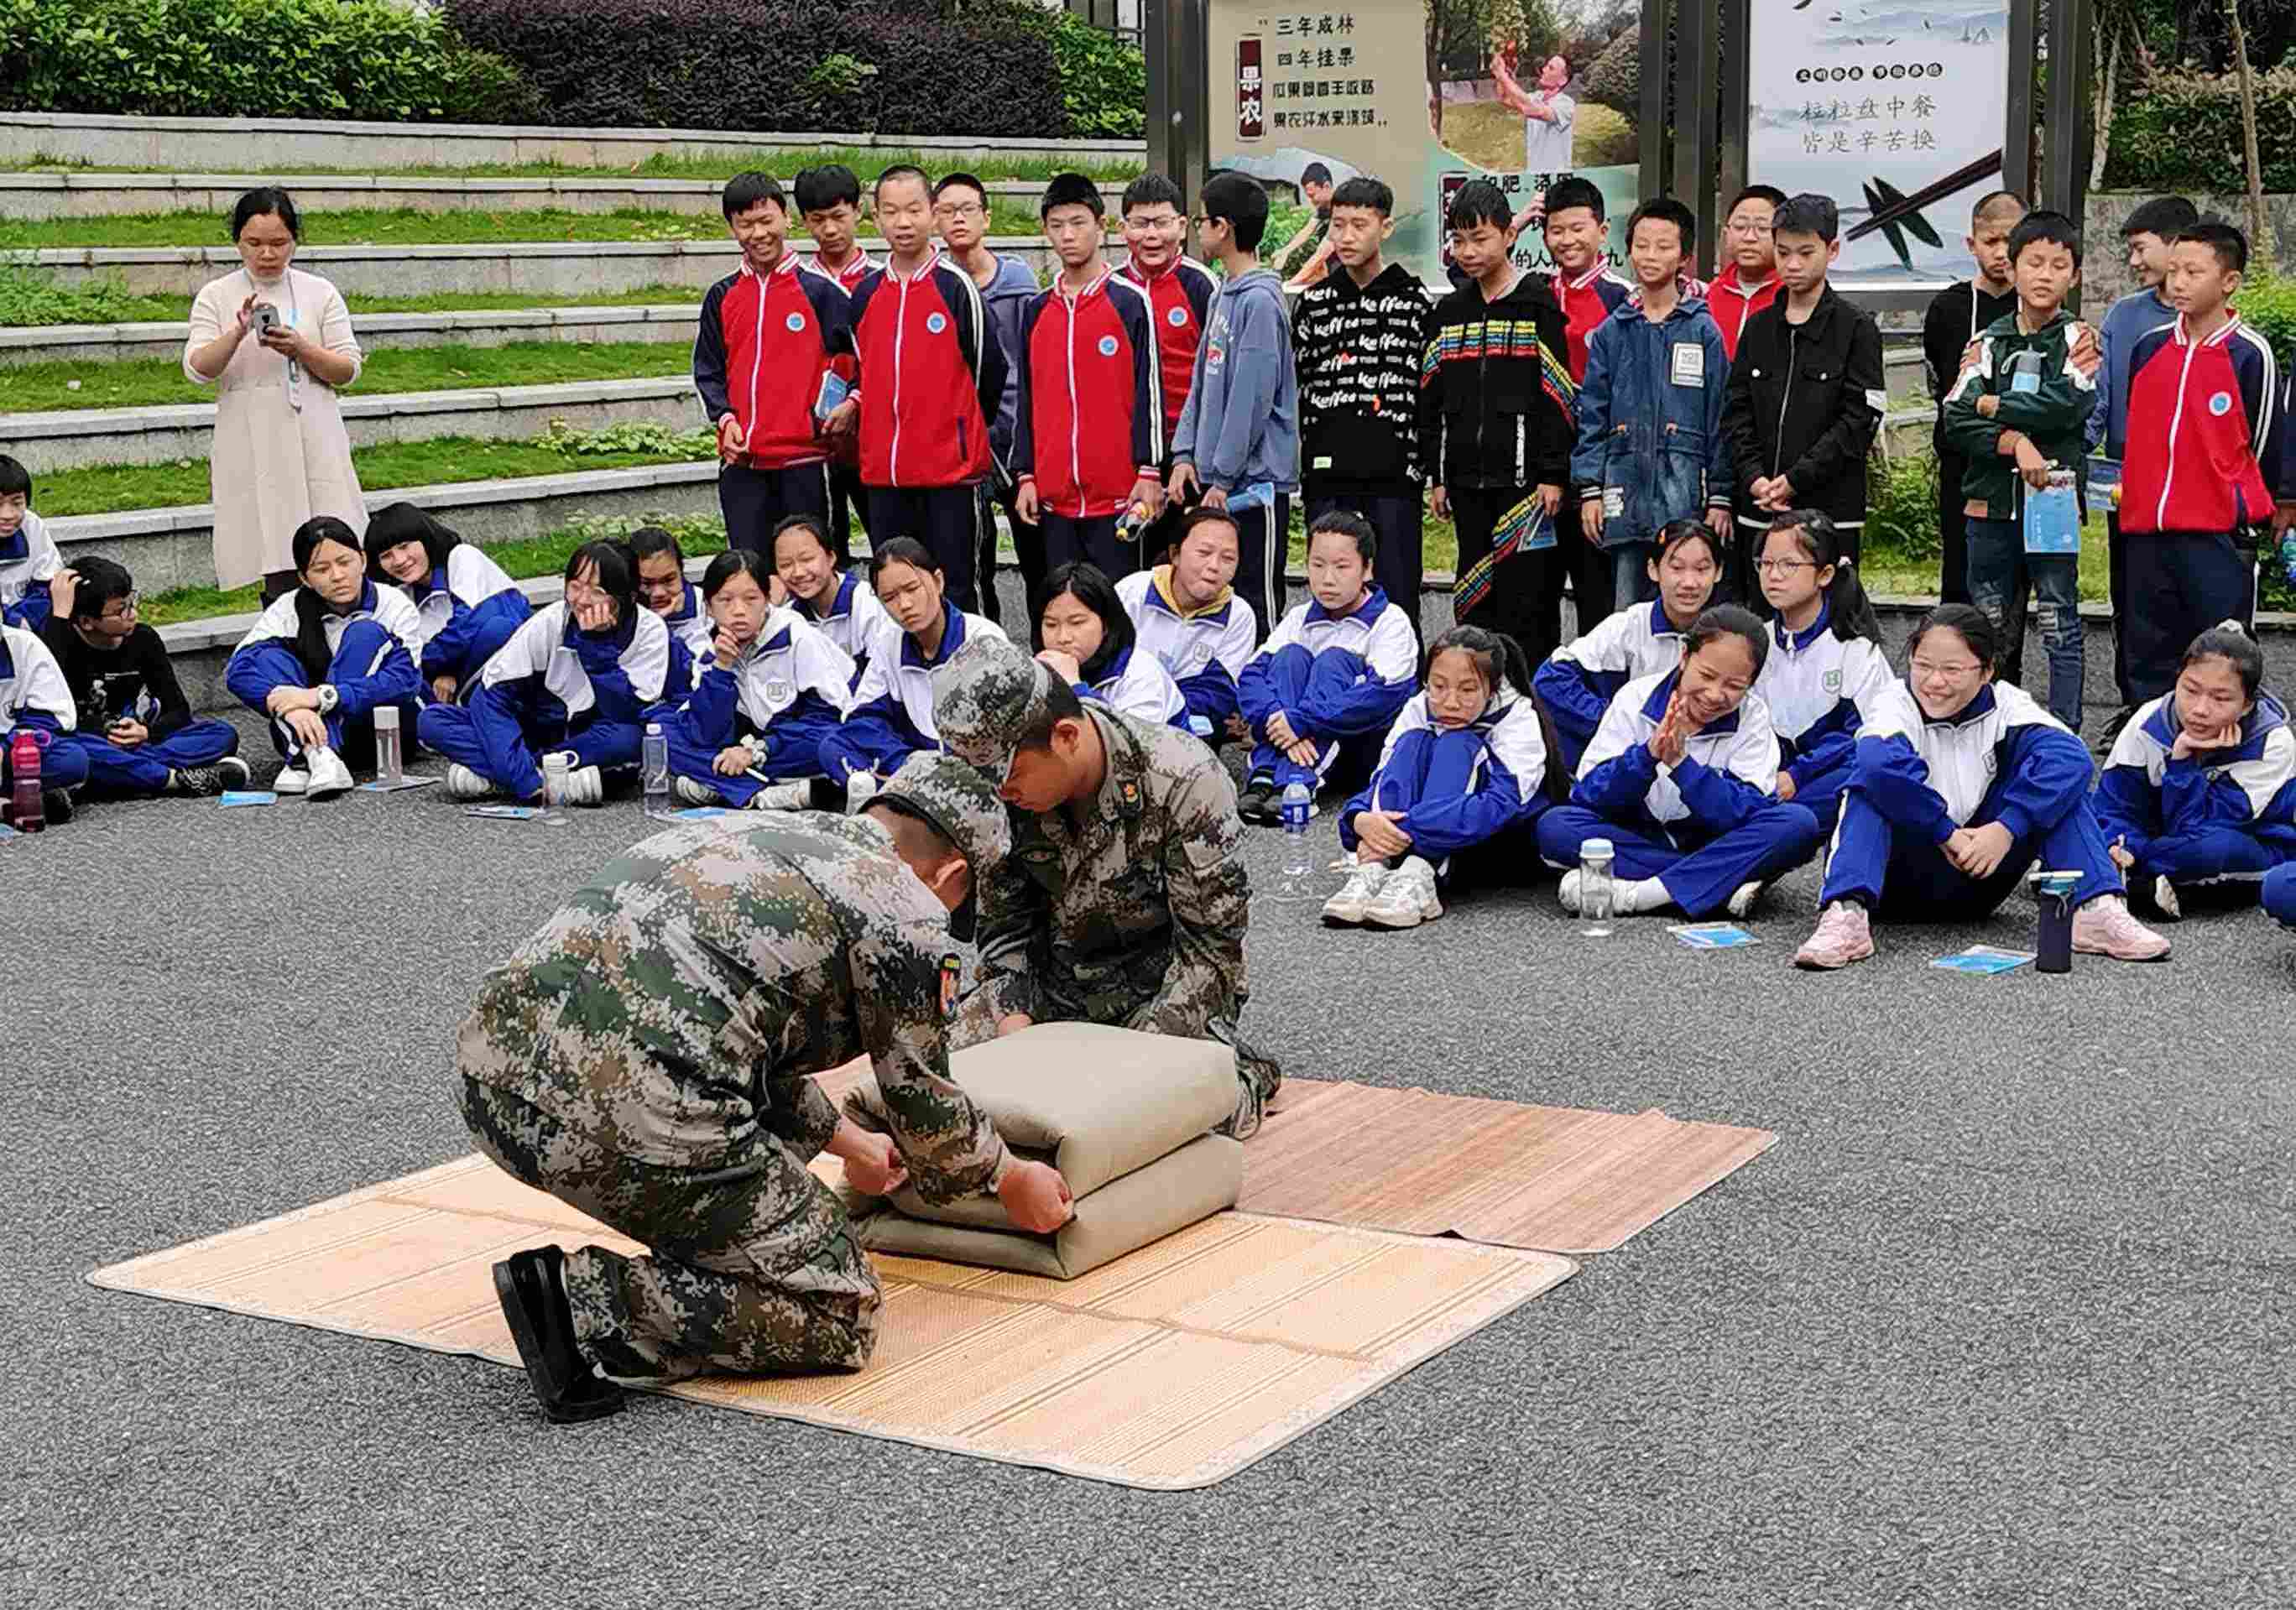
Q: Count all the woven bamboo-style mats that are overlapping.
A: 2